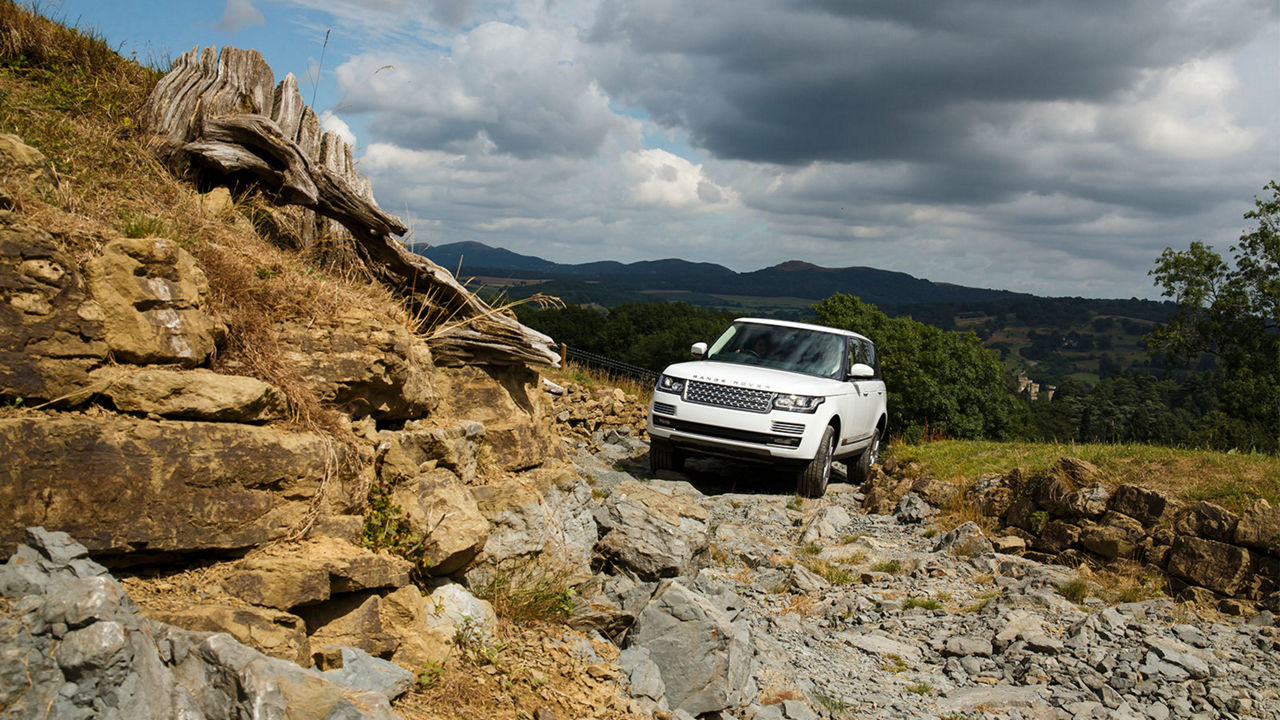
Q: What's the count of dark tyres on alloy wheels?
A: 3